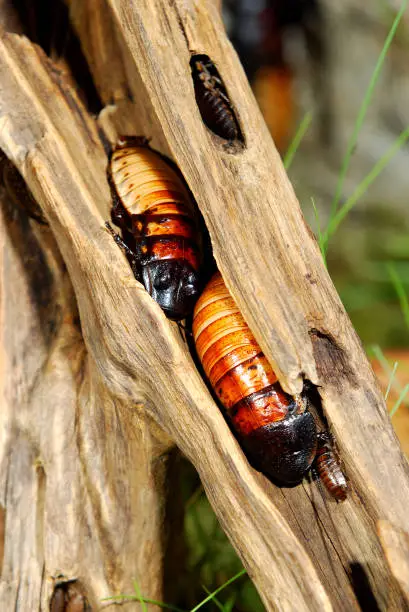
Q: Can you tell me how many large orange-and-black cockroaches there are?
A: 2